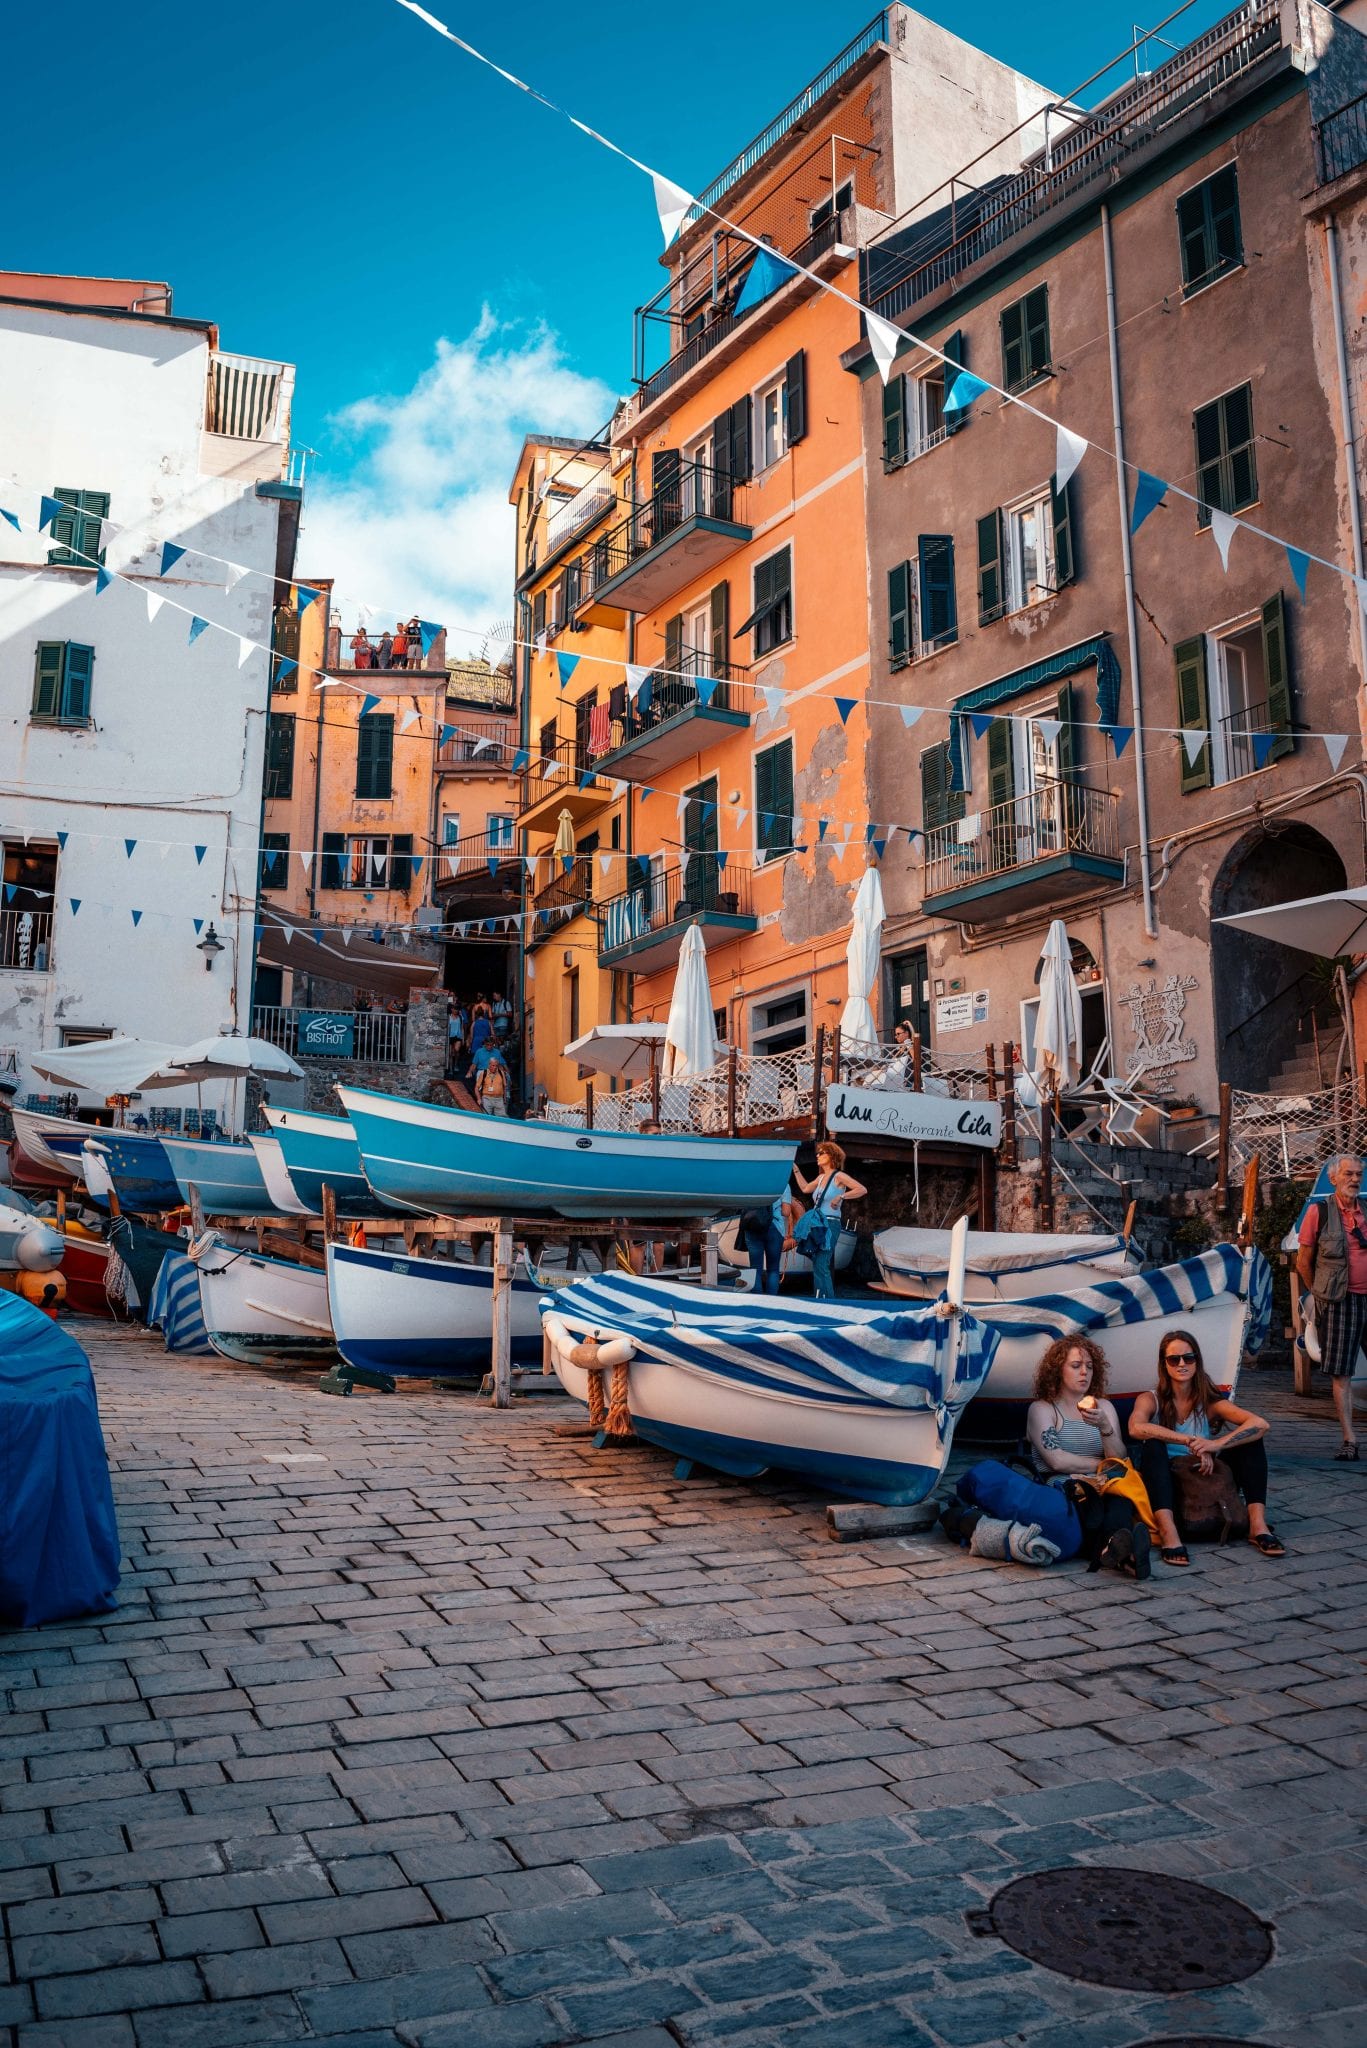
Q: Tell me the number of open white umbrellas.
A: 4